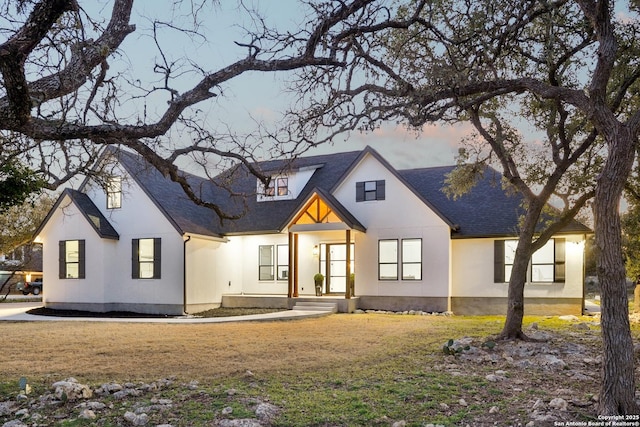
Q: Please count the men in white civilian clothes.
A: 0